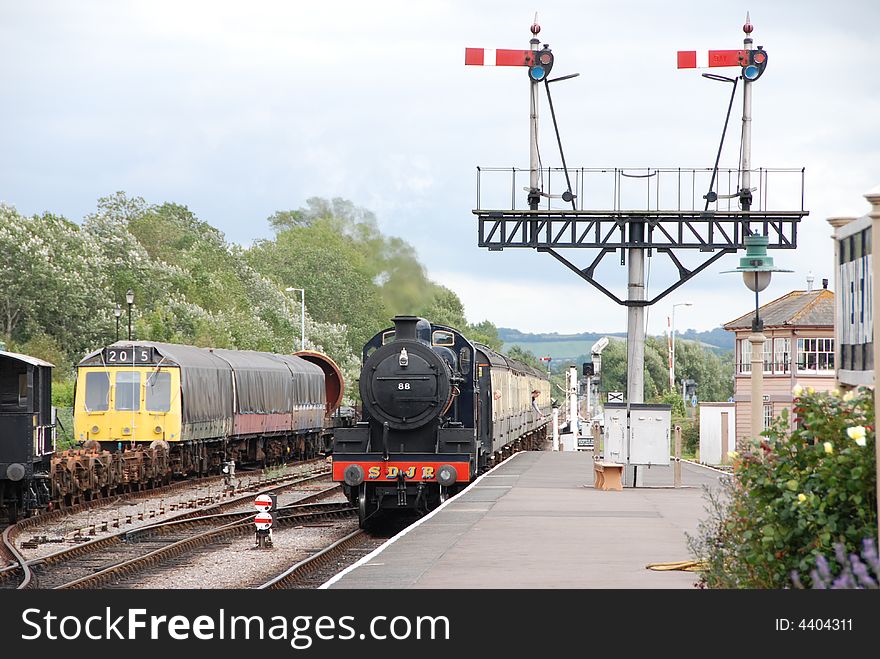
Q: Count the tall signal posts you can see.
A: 2